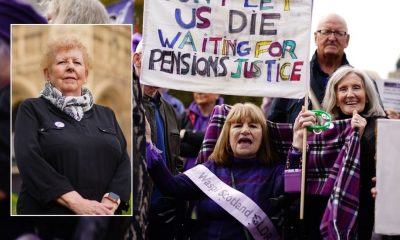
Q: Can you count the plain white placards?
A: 1